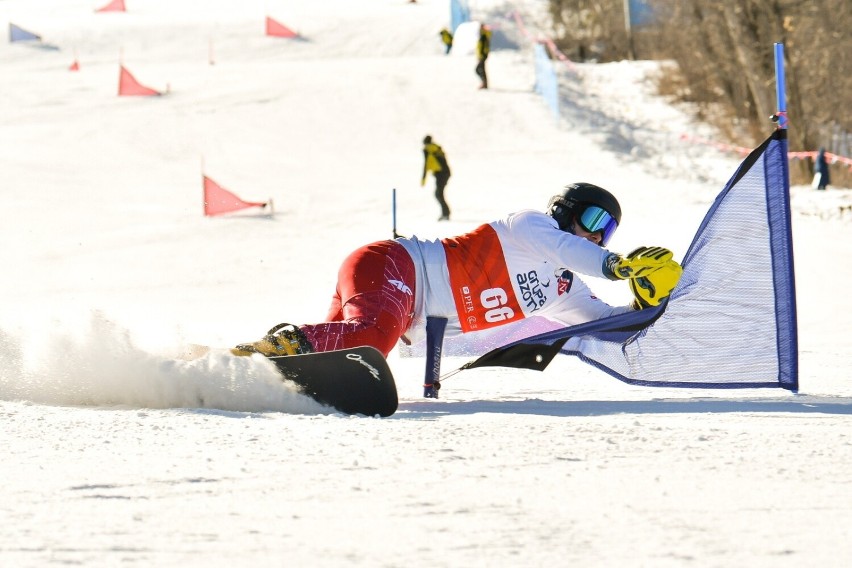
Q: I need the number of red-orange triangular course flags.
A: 5